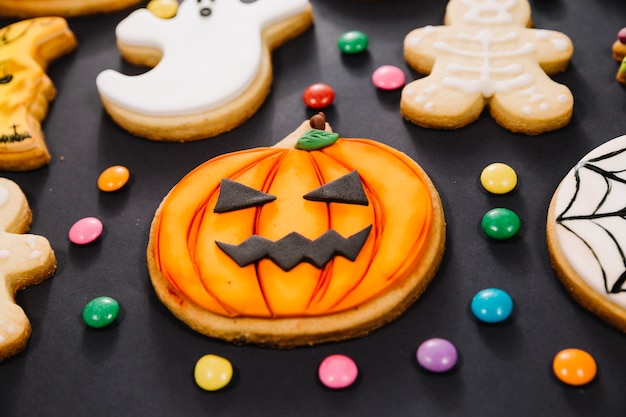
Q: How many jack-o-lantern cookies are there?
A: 1